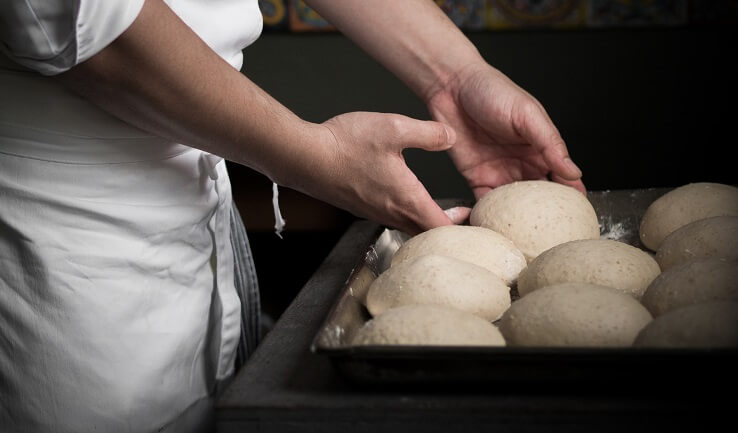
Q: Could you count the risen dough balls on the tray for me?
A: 10